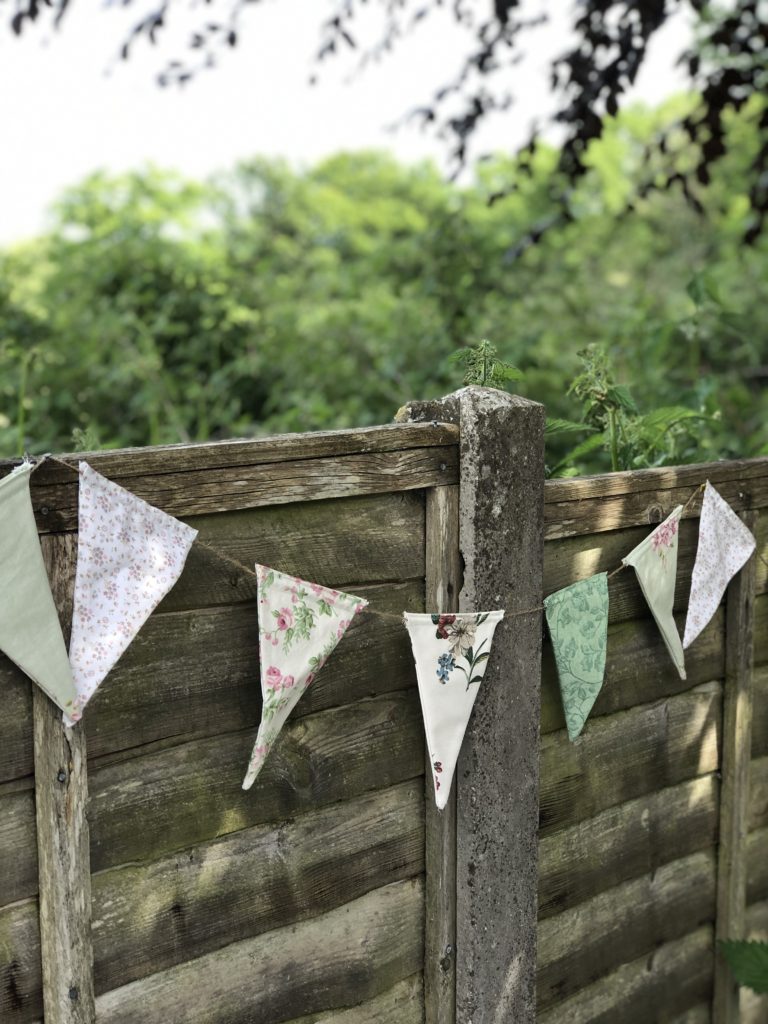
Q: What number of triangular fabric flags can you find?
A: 7